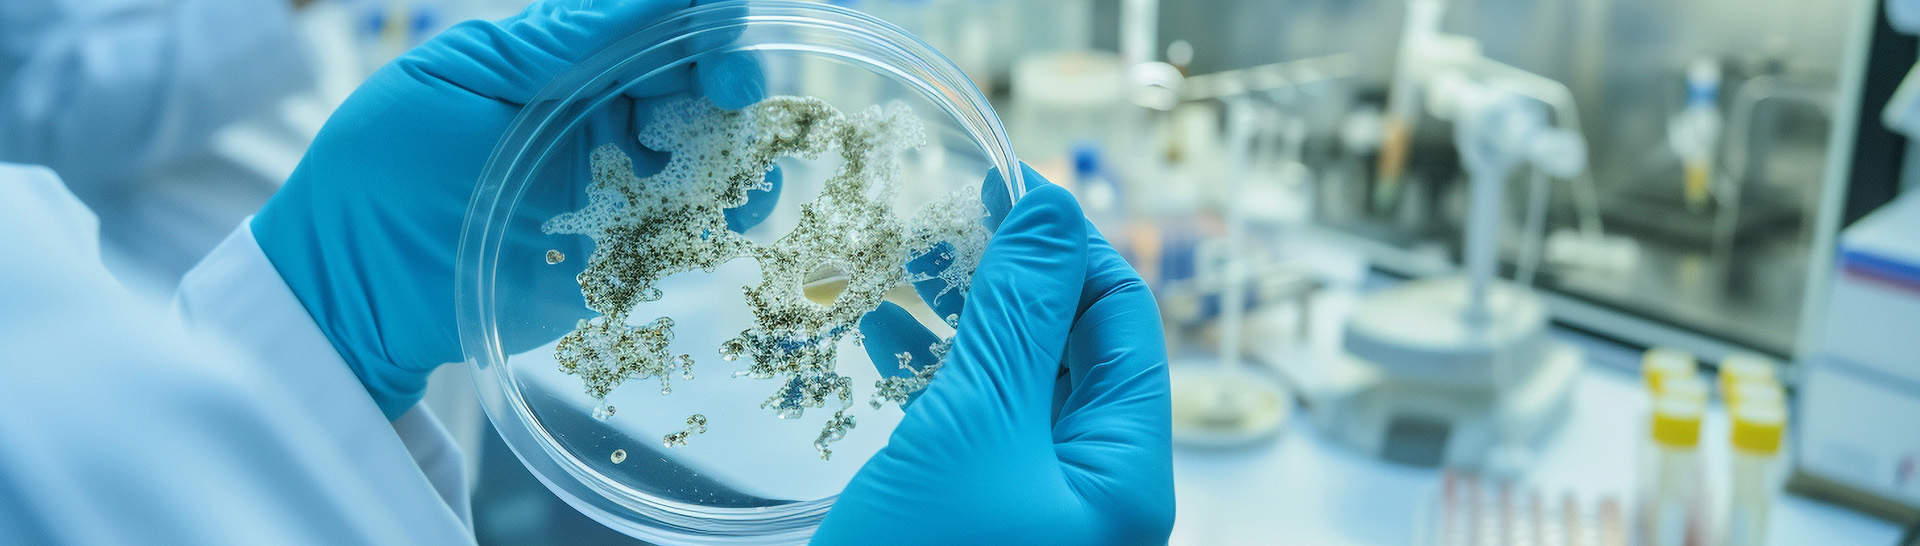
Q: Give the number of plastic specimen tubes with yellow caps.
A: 6